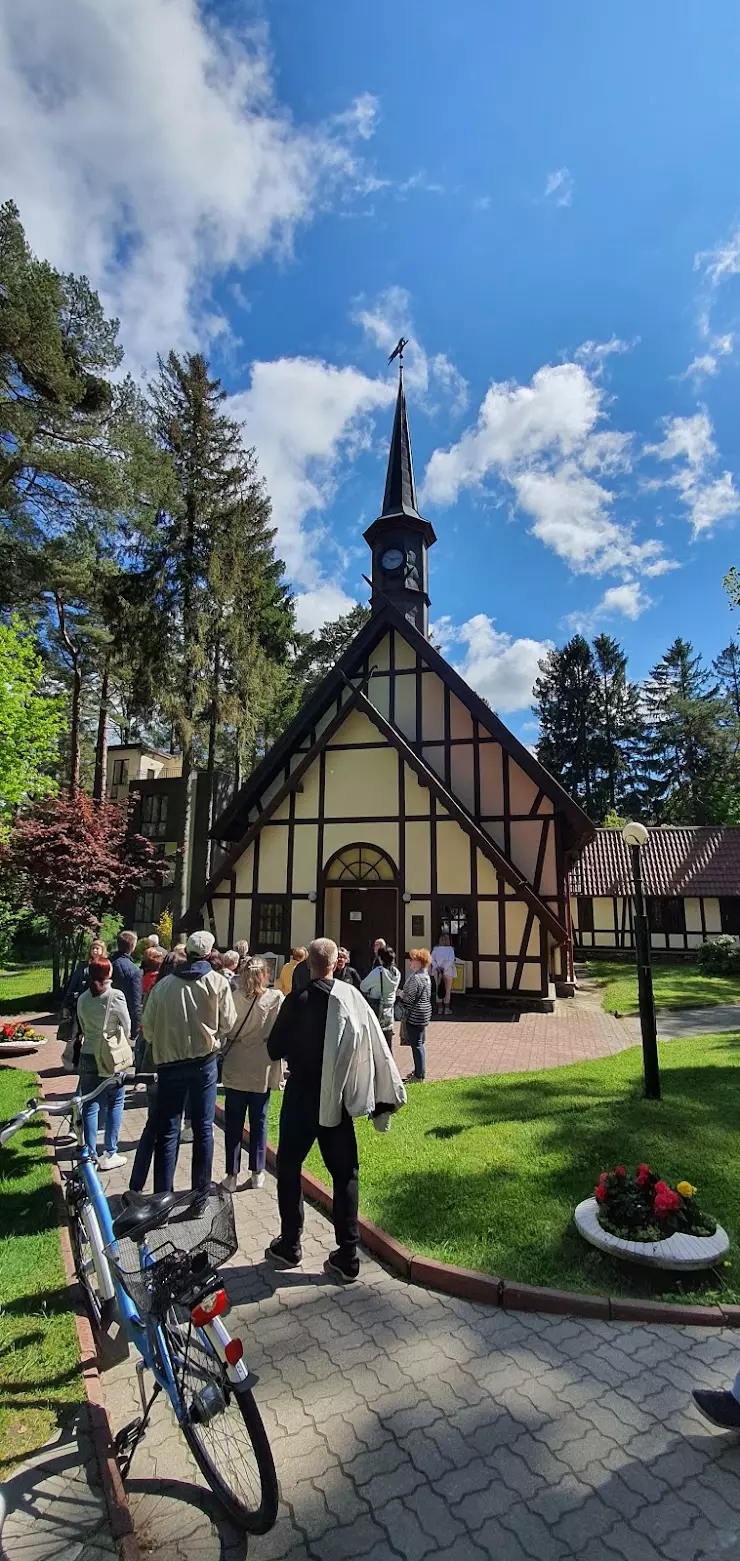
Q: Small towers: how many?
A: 1